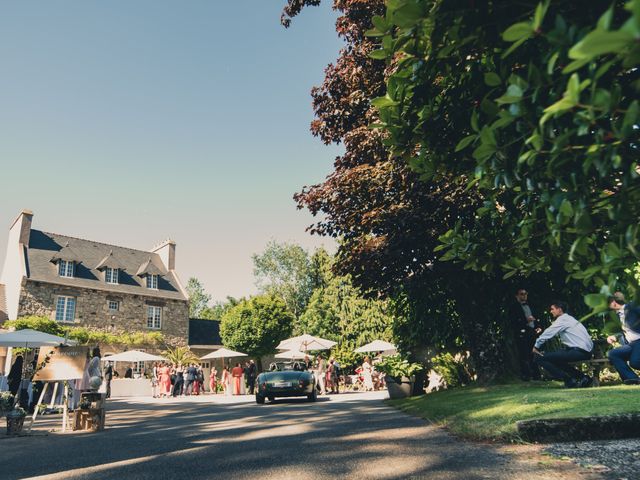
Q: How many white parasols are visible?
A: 6